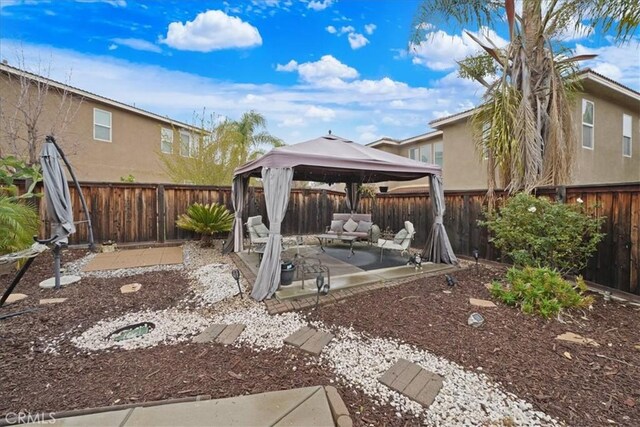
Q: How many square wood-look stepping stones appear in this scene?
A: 3